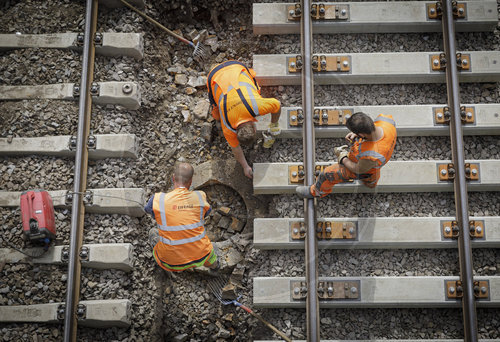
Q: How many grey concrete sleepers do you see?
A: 12